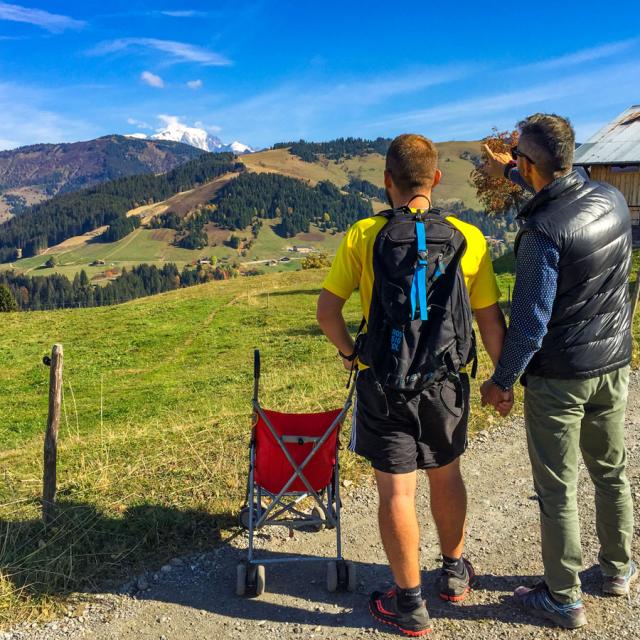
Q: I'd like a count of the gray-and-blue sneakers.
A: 2